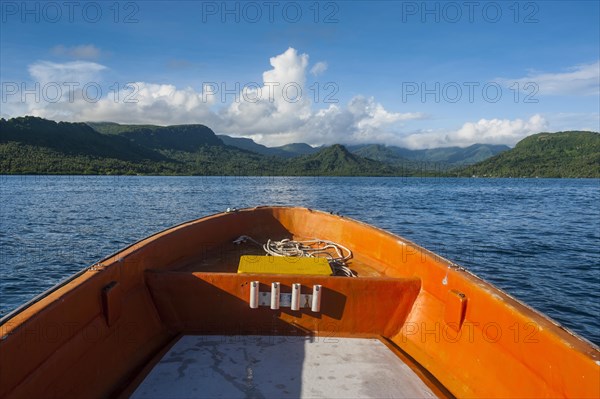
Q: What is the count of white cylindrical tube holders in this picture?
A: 4